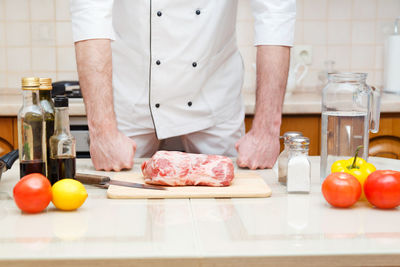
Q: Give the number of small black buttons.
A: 6